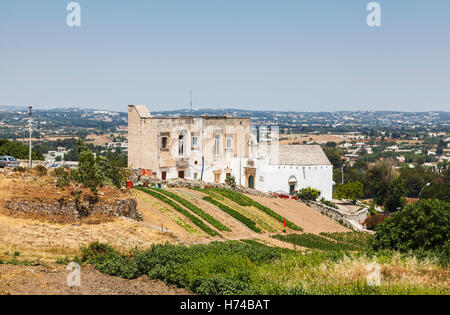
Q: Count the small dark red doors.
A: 3